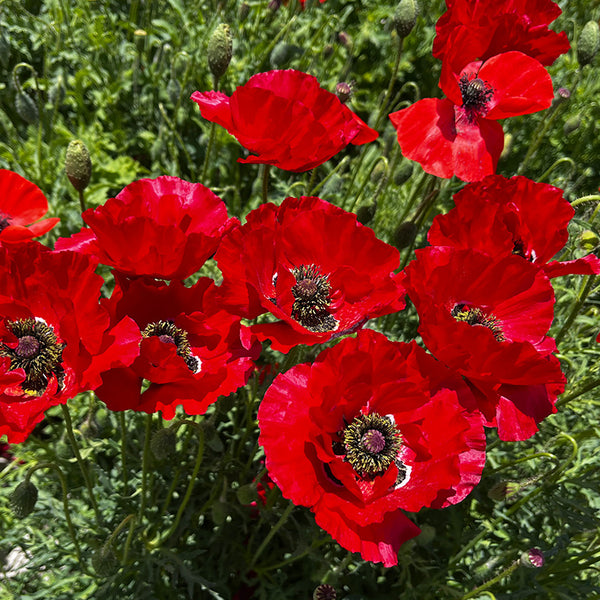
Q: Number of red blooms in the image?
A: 11